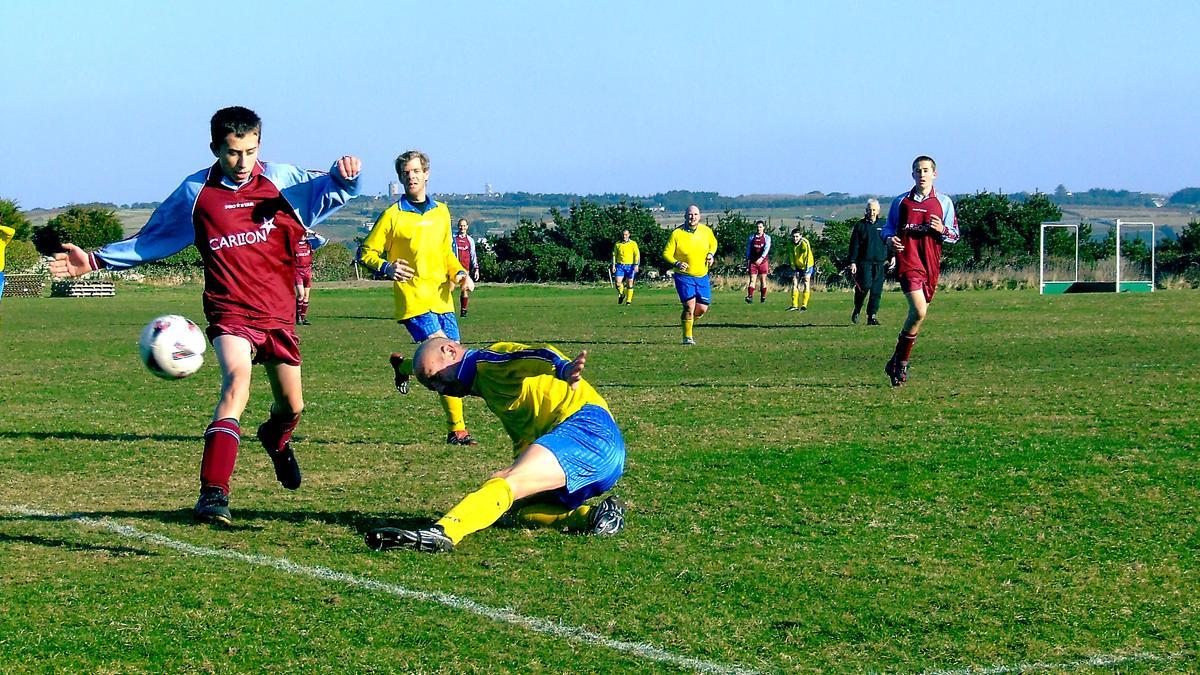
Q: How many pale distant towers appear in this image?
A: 2